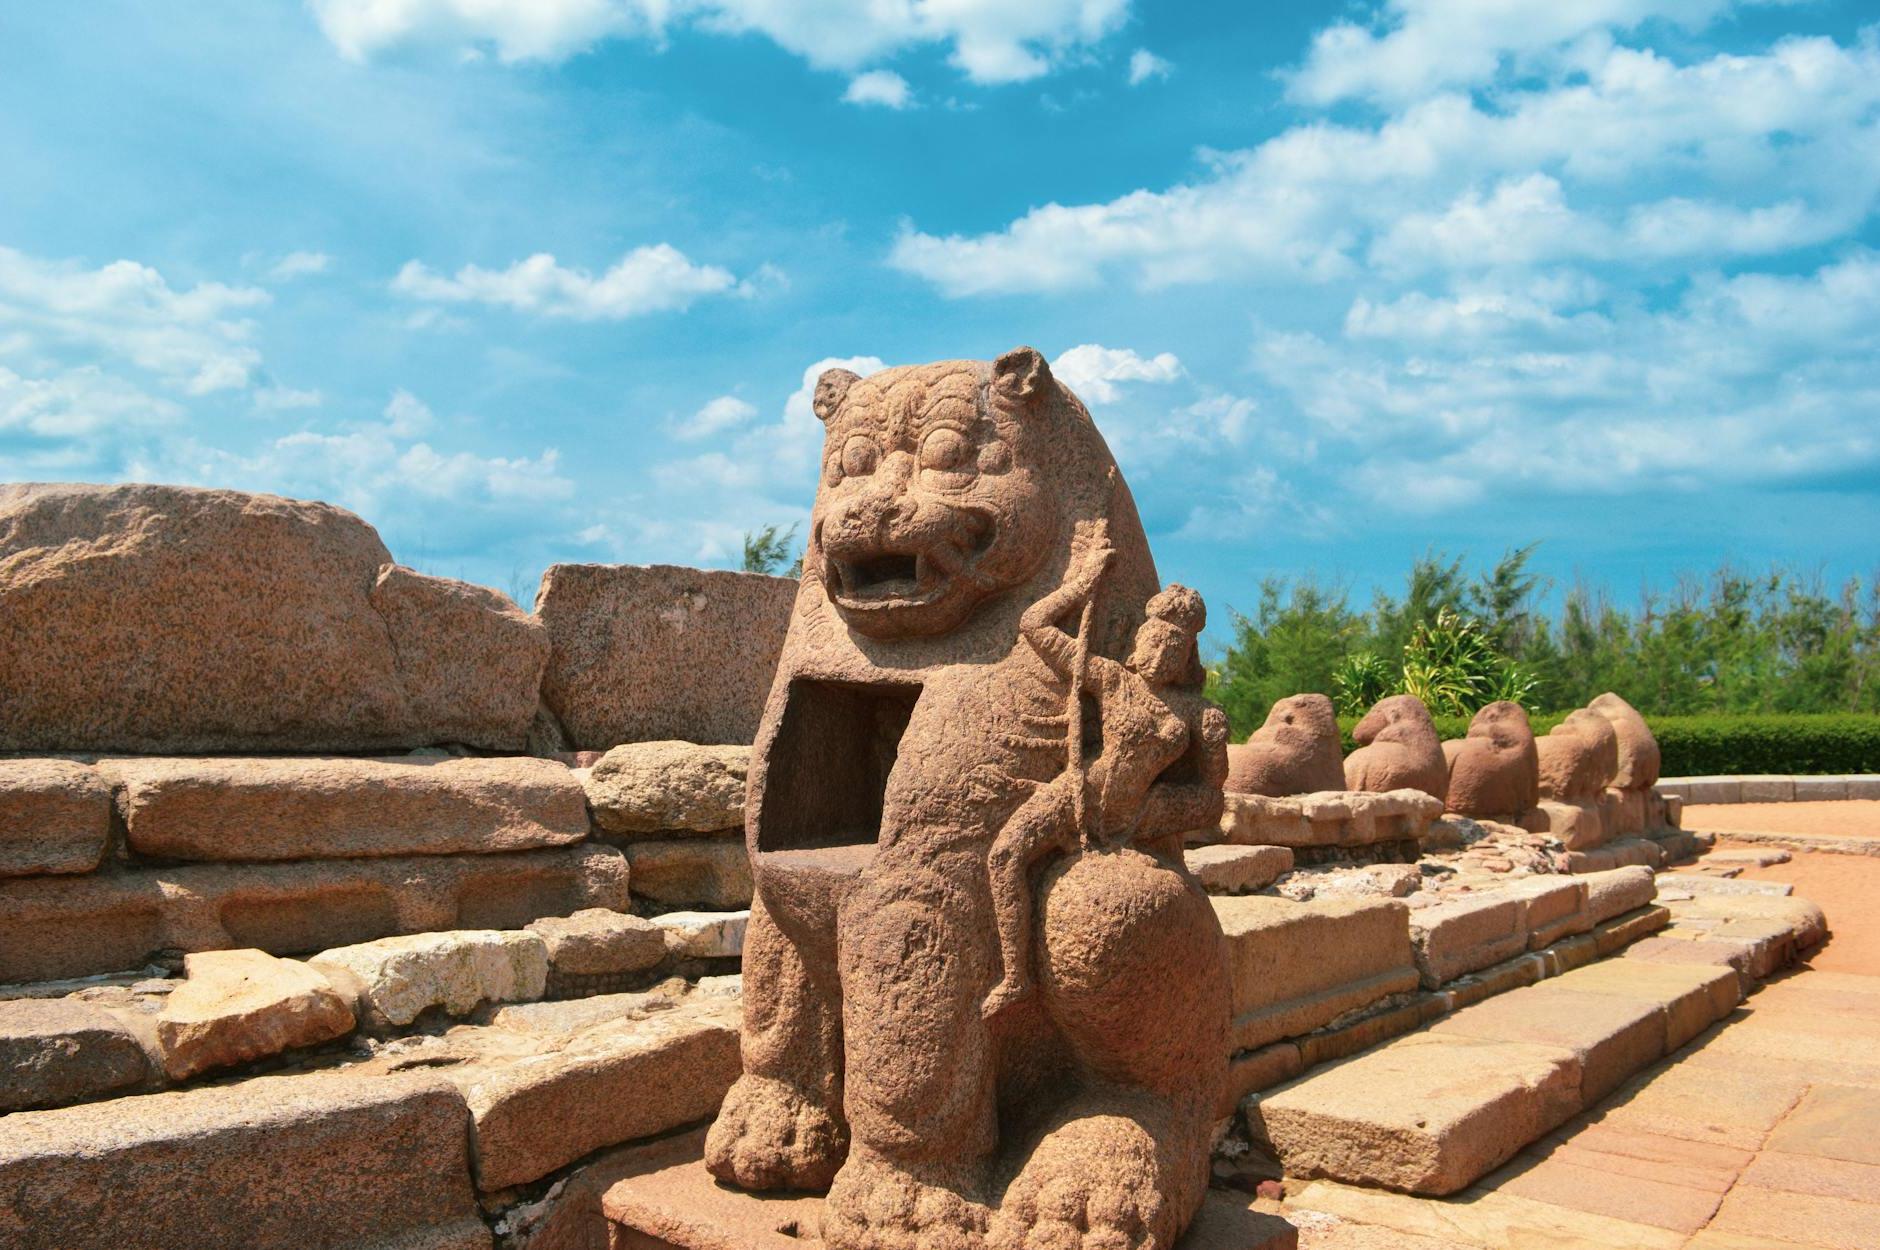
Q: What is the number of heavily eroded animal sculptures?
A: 5